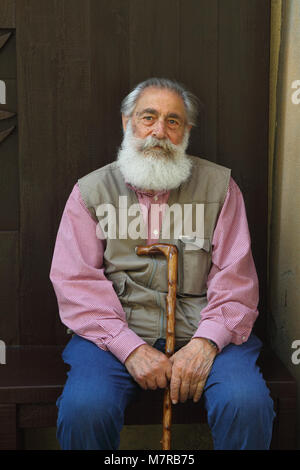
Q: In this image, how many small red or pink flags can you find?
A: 0